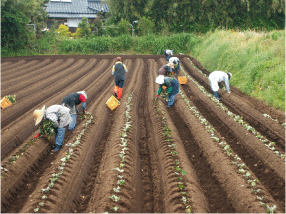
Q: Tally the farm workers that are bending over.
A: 7